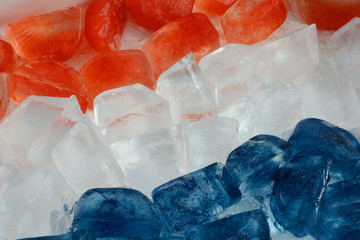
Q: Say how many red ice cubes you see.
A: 11